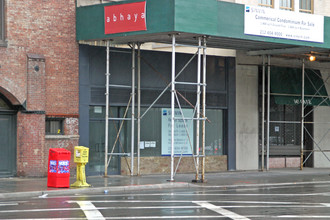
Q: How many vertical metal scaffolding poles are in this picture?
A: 9